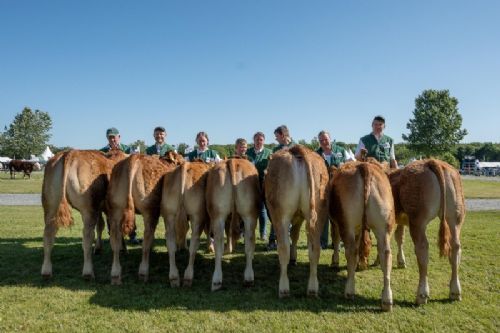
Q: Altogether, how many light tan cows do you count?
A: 7